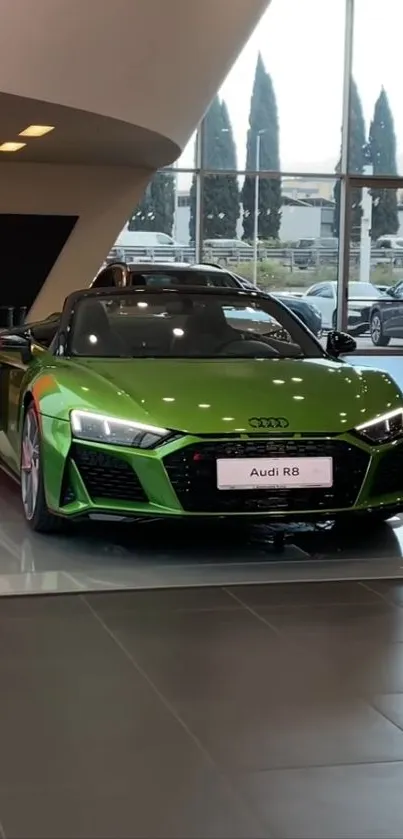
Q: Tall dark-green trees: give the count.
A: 5